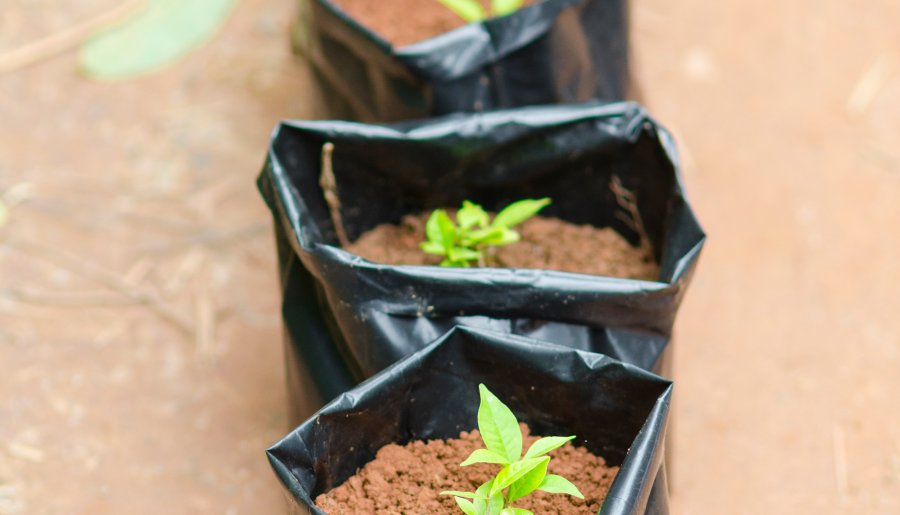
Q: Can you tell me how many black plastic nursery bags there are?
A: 3